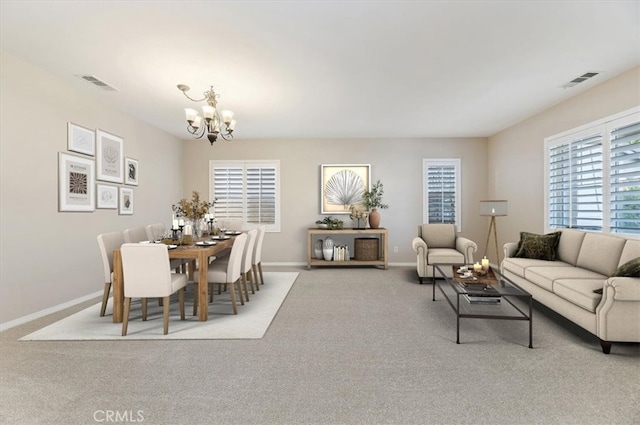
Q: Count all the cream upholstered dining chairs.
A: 8